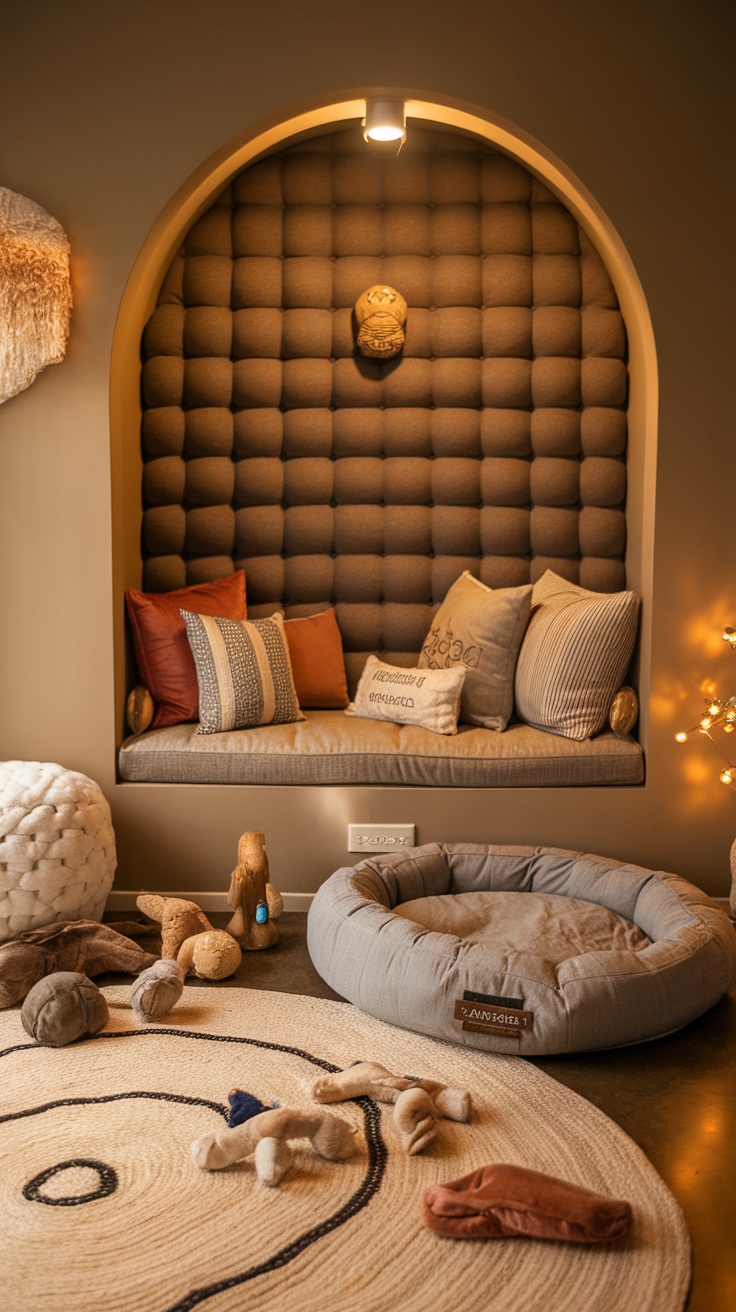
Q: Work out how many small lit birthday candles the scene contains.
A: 0